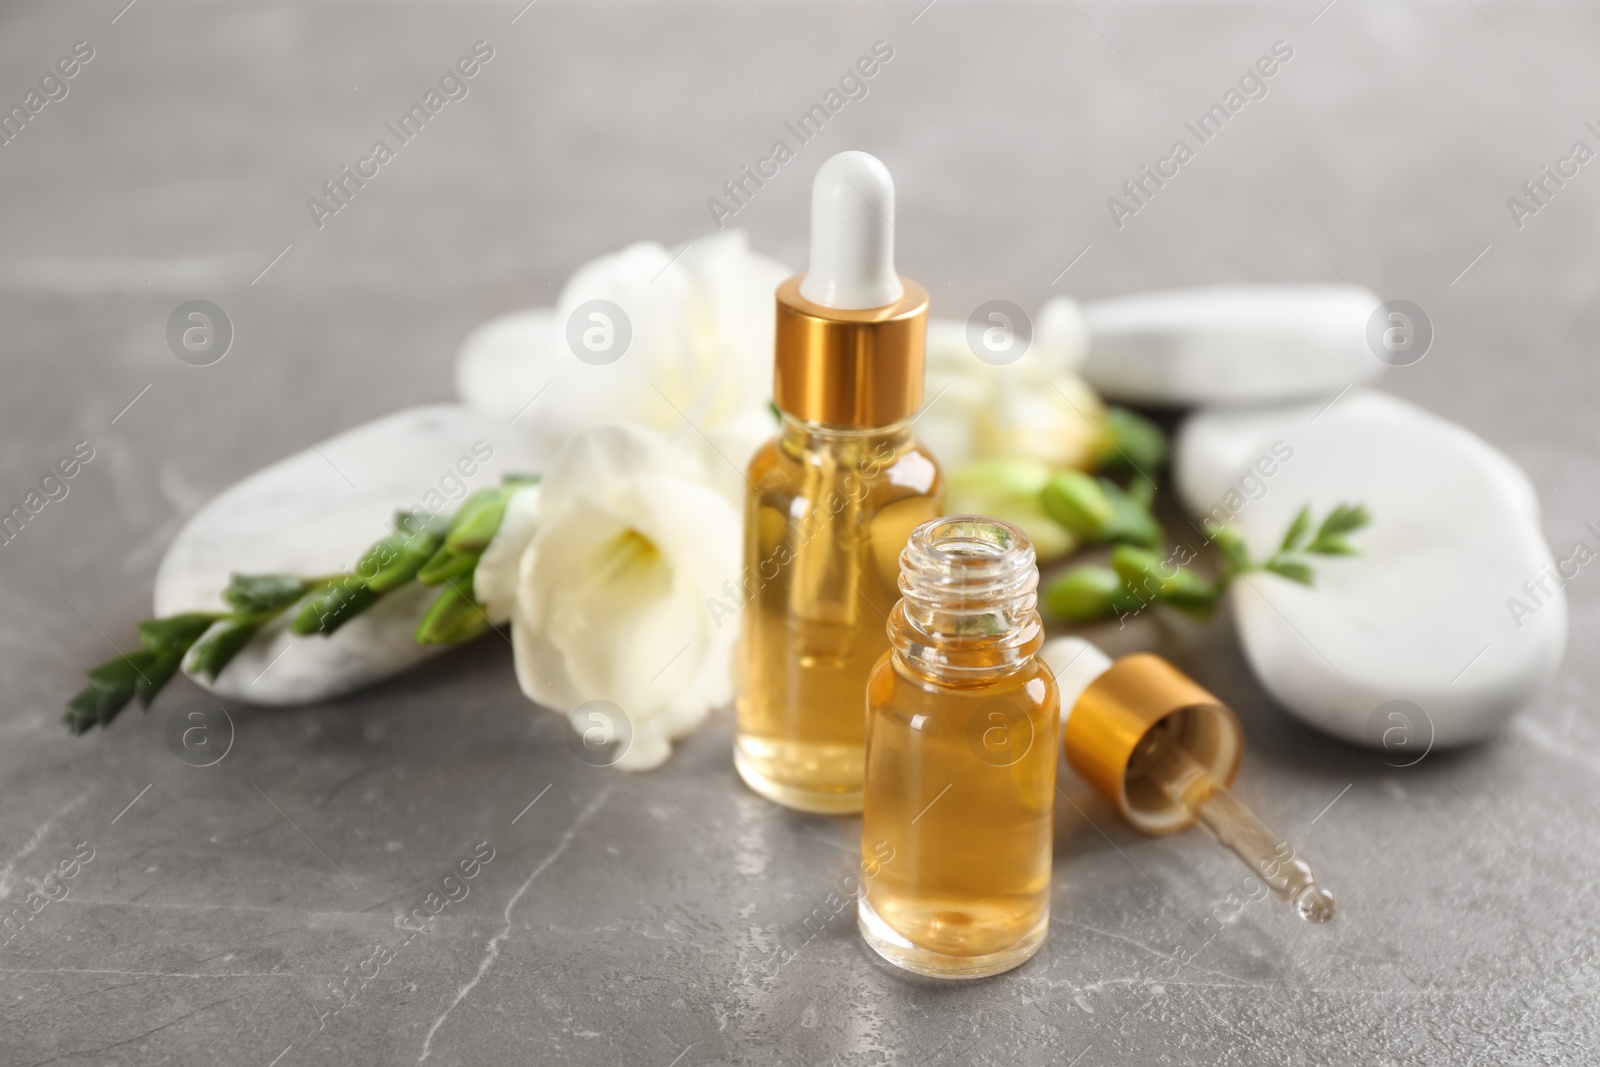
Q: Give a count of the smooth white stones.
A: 5